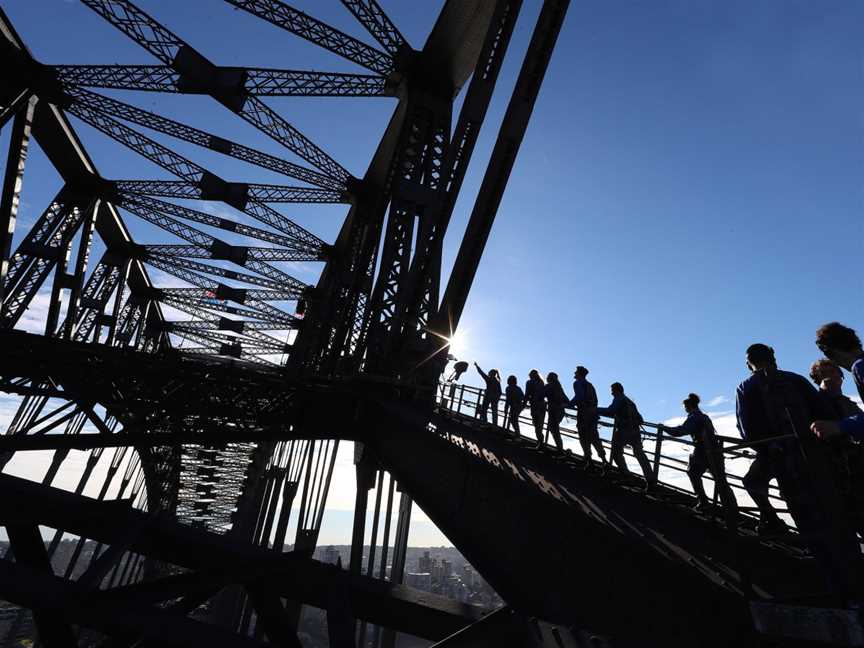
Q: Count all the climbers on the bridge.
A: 10